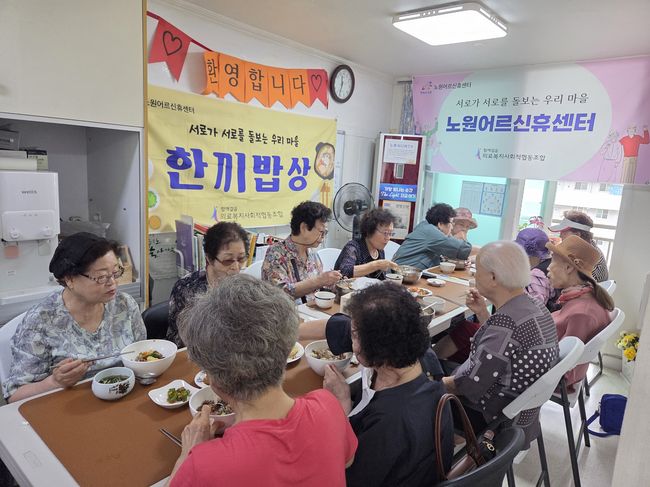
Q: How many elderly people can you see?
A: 12